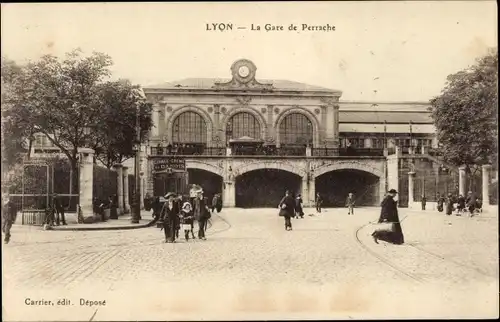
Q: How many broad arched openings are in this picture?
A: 3